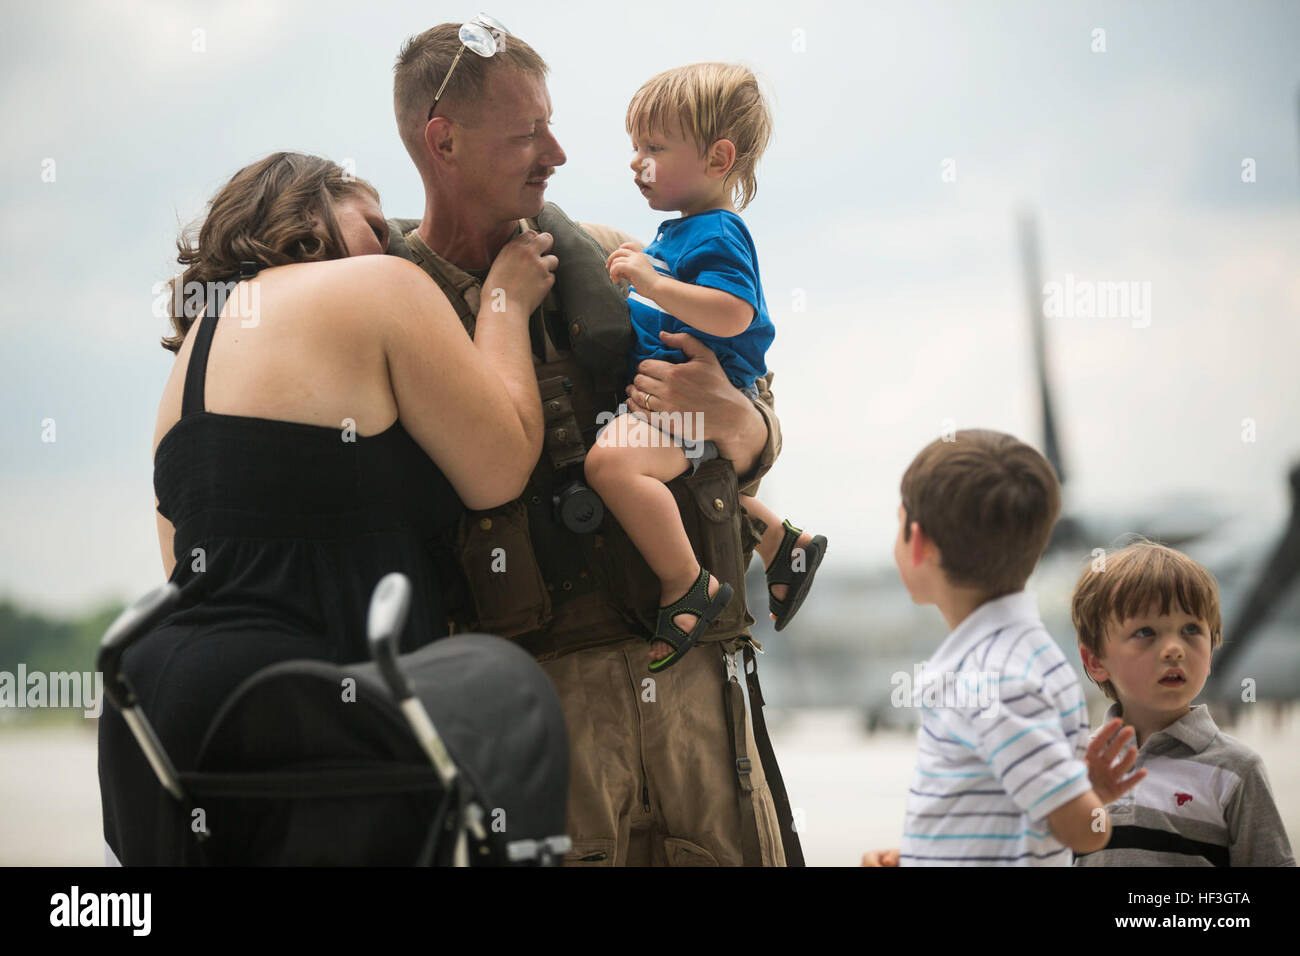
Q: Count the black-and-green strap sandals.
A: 2